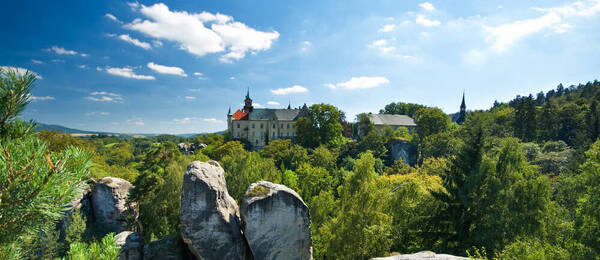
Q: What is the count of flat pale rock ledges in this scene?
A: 1